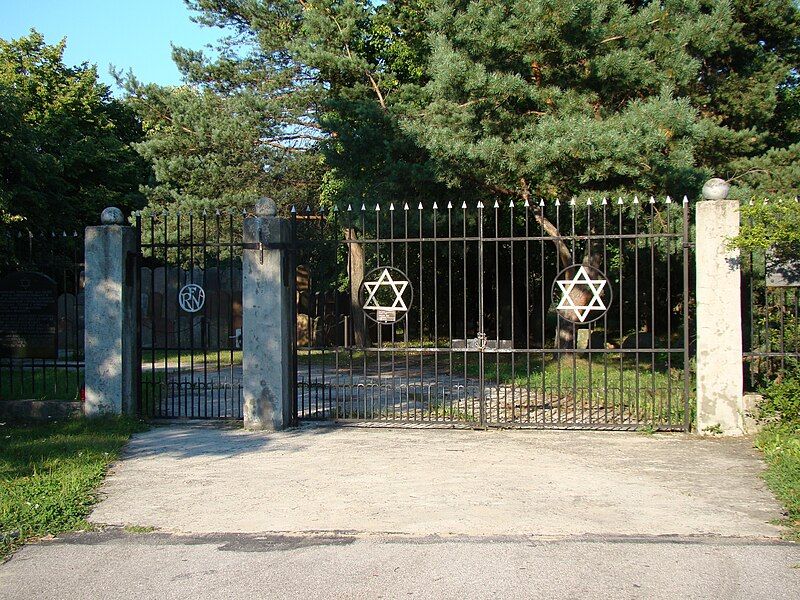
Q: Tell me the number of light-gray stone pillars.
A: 3